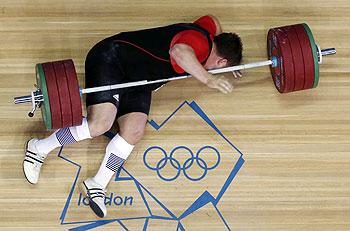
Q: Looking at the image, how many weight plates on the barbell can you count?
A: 8